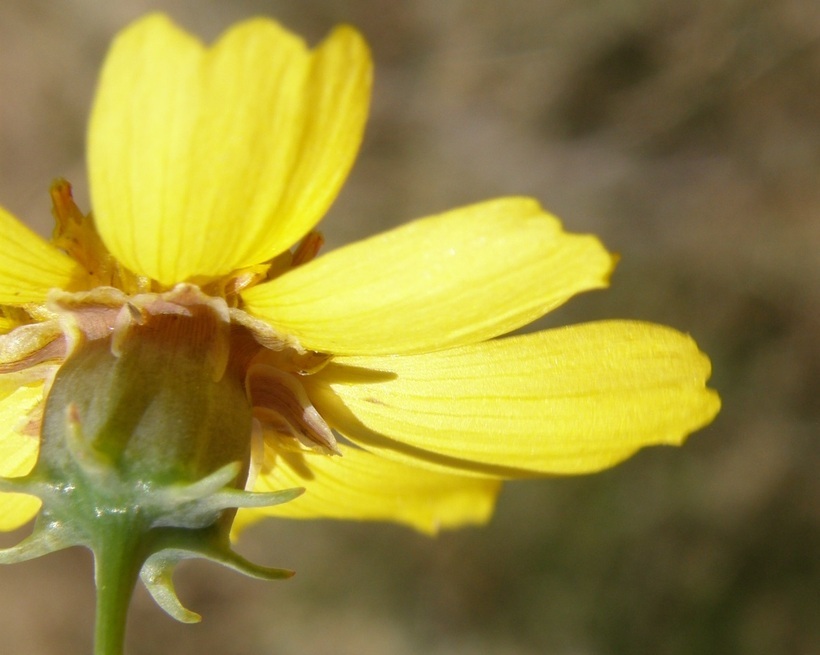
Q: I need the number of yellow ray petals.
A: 6